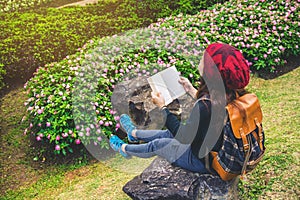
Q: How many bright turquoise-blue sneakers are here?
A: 2